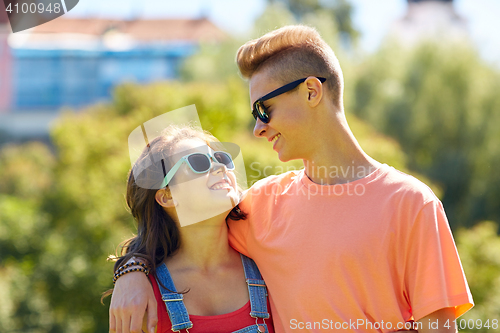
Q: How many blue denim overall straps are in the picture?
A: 2